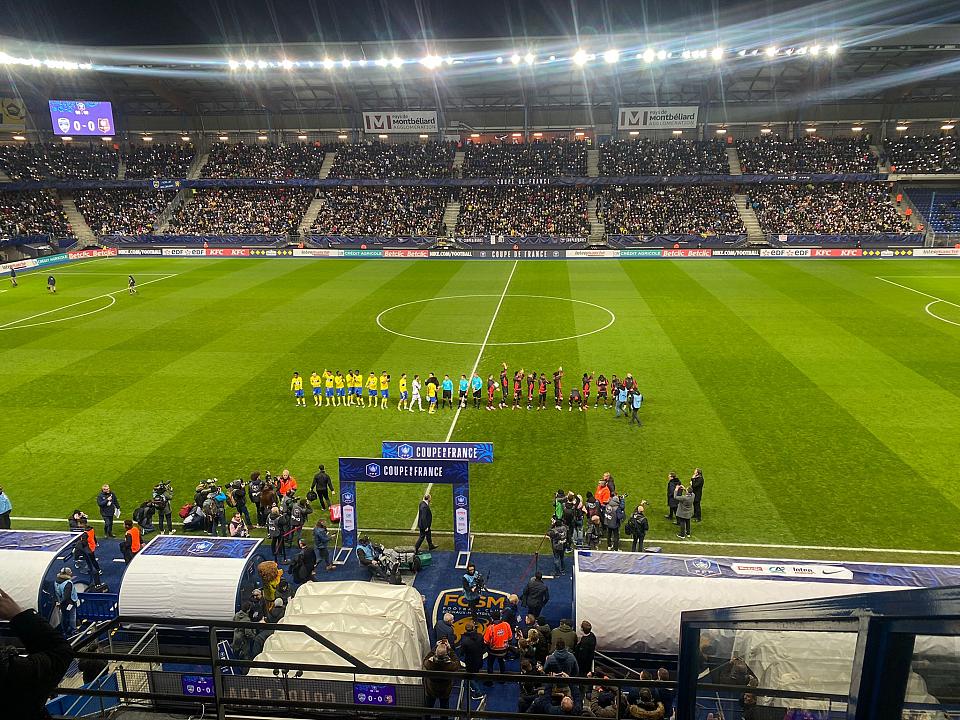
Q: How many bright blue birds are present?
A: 0